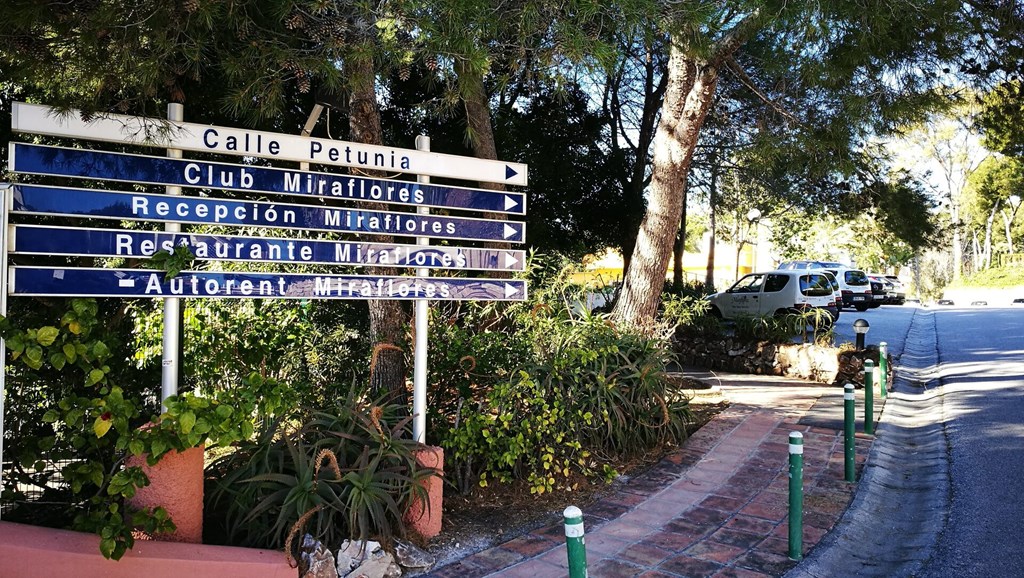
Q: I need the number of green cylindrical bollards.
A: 5